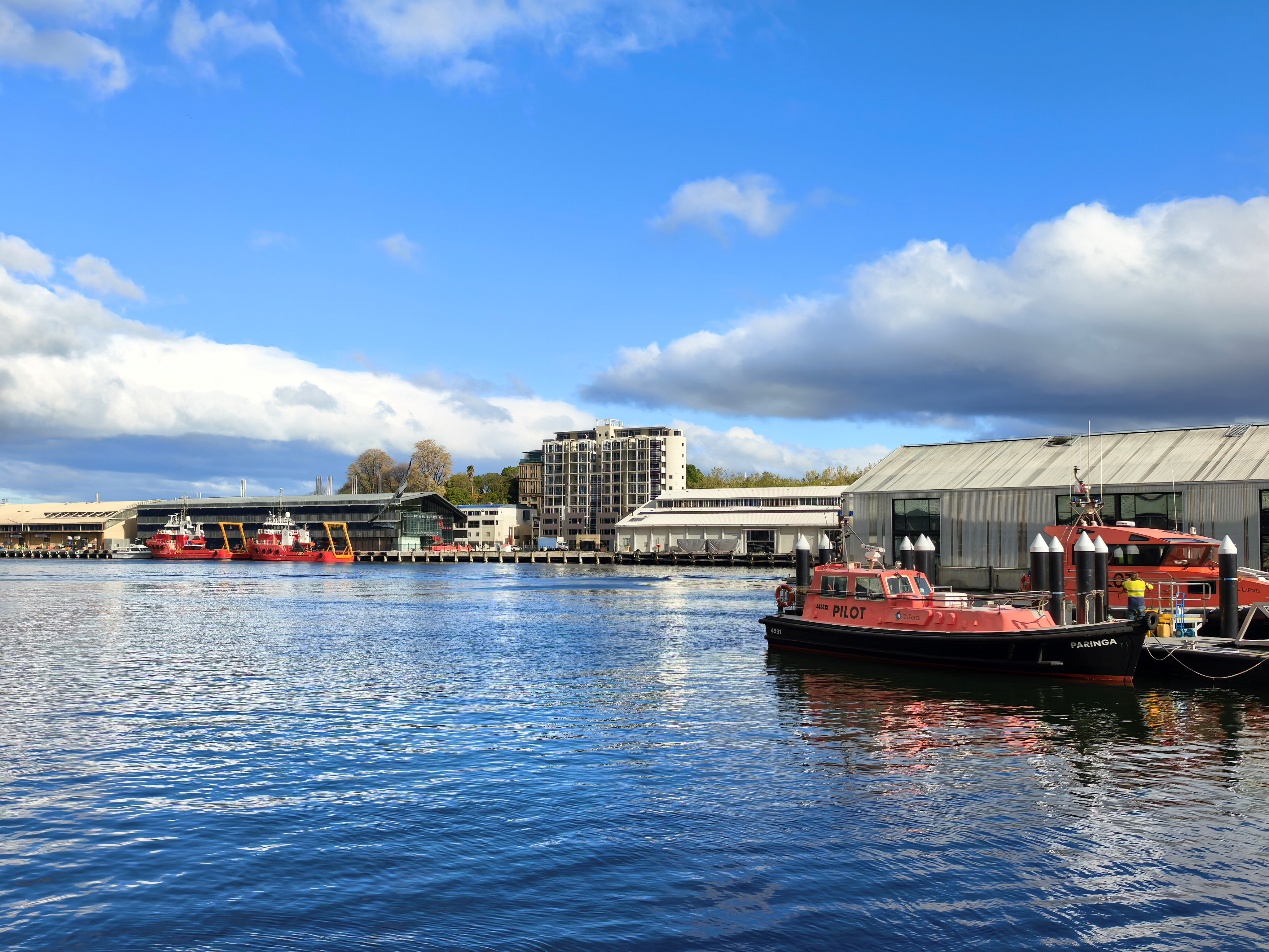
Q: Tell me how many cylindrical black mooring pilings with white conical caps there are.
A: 10